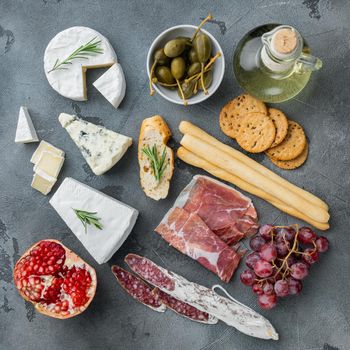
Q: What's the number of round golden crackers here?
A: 6